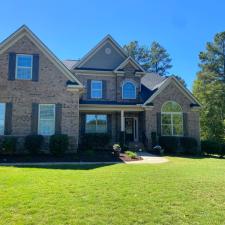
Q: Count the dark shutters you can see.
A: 11